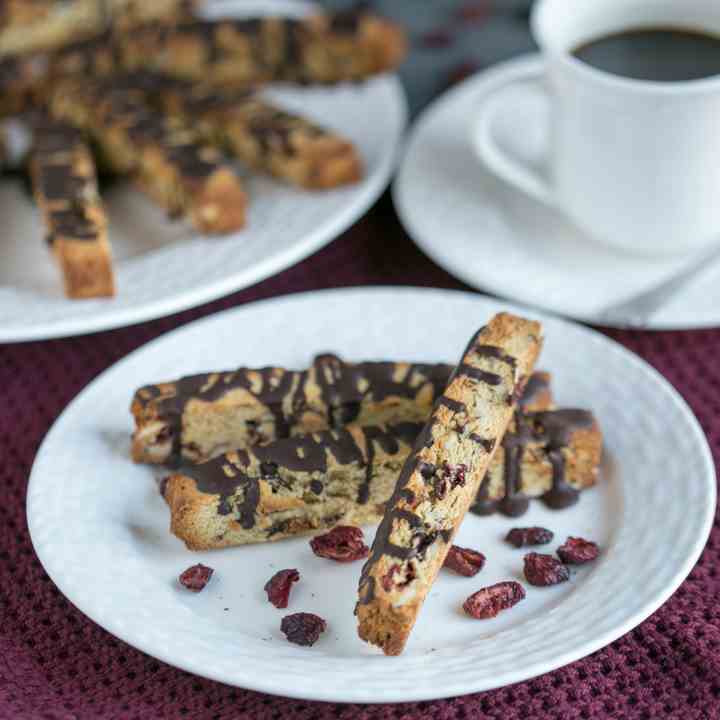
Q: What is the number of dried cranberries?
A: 9